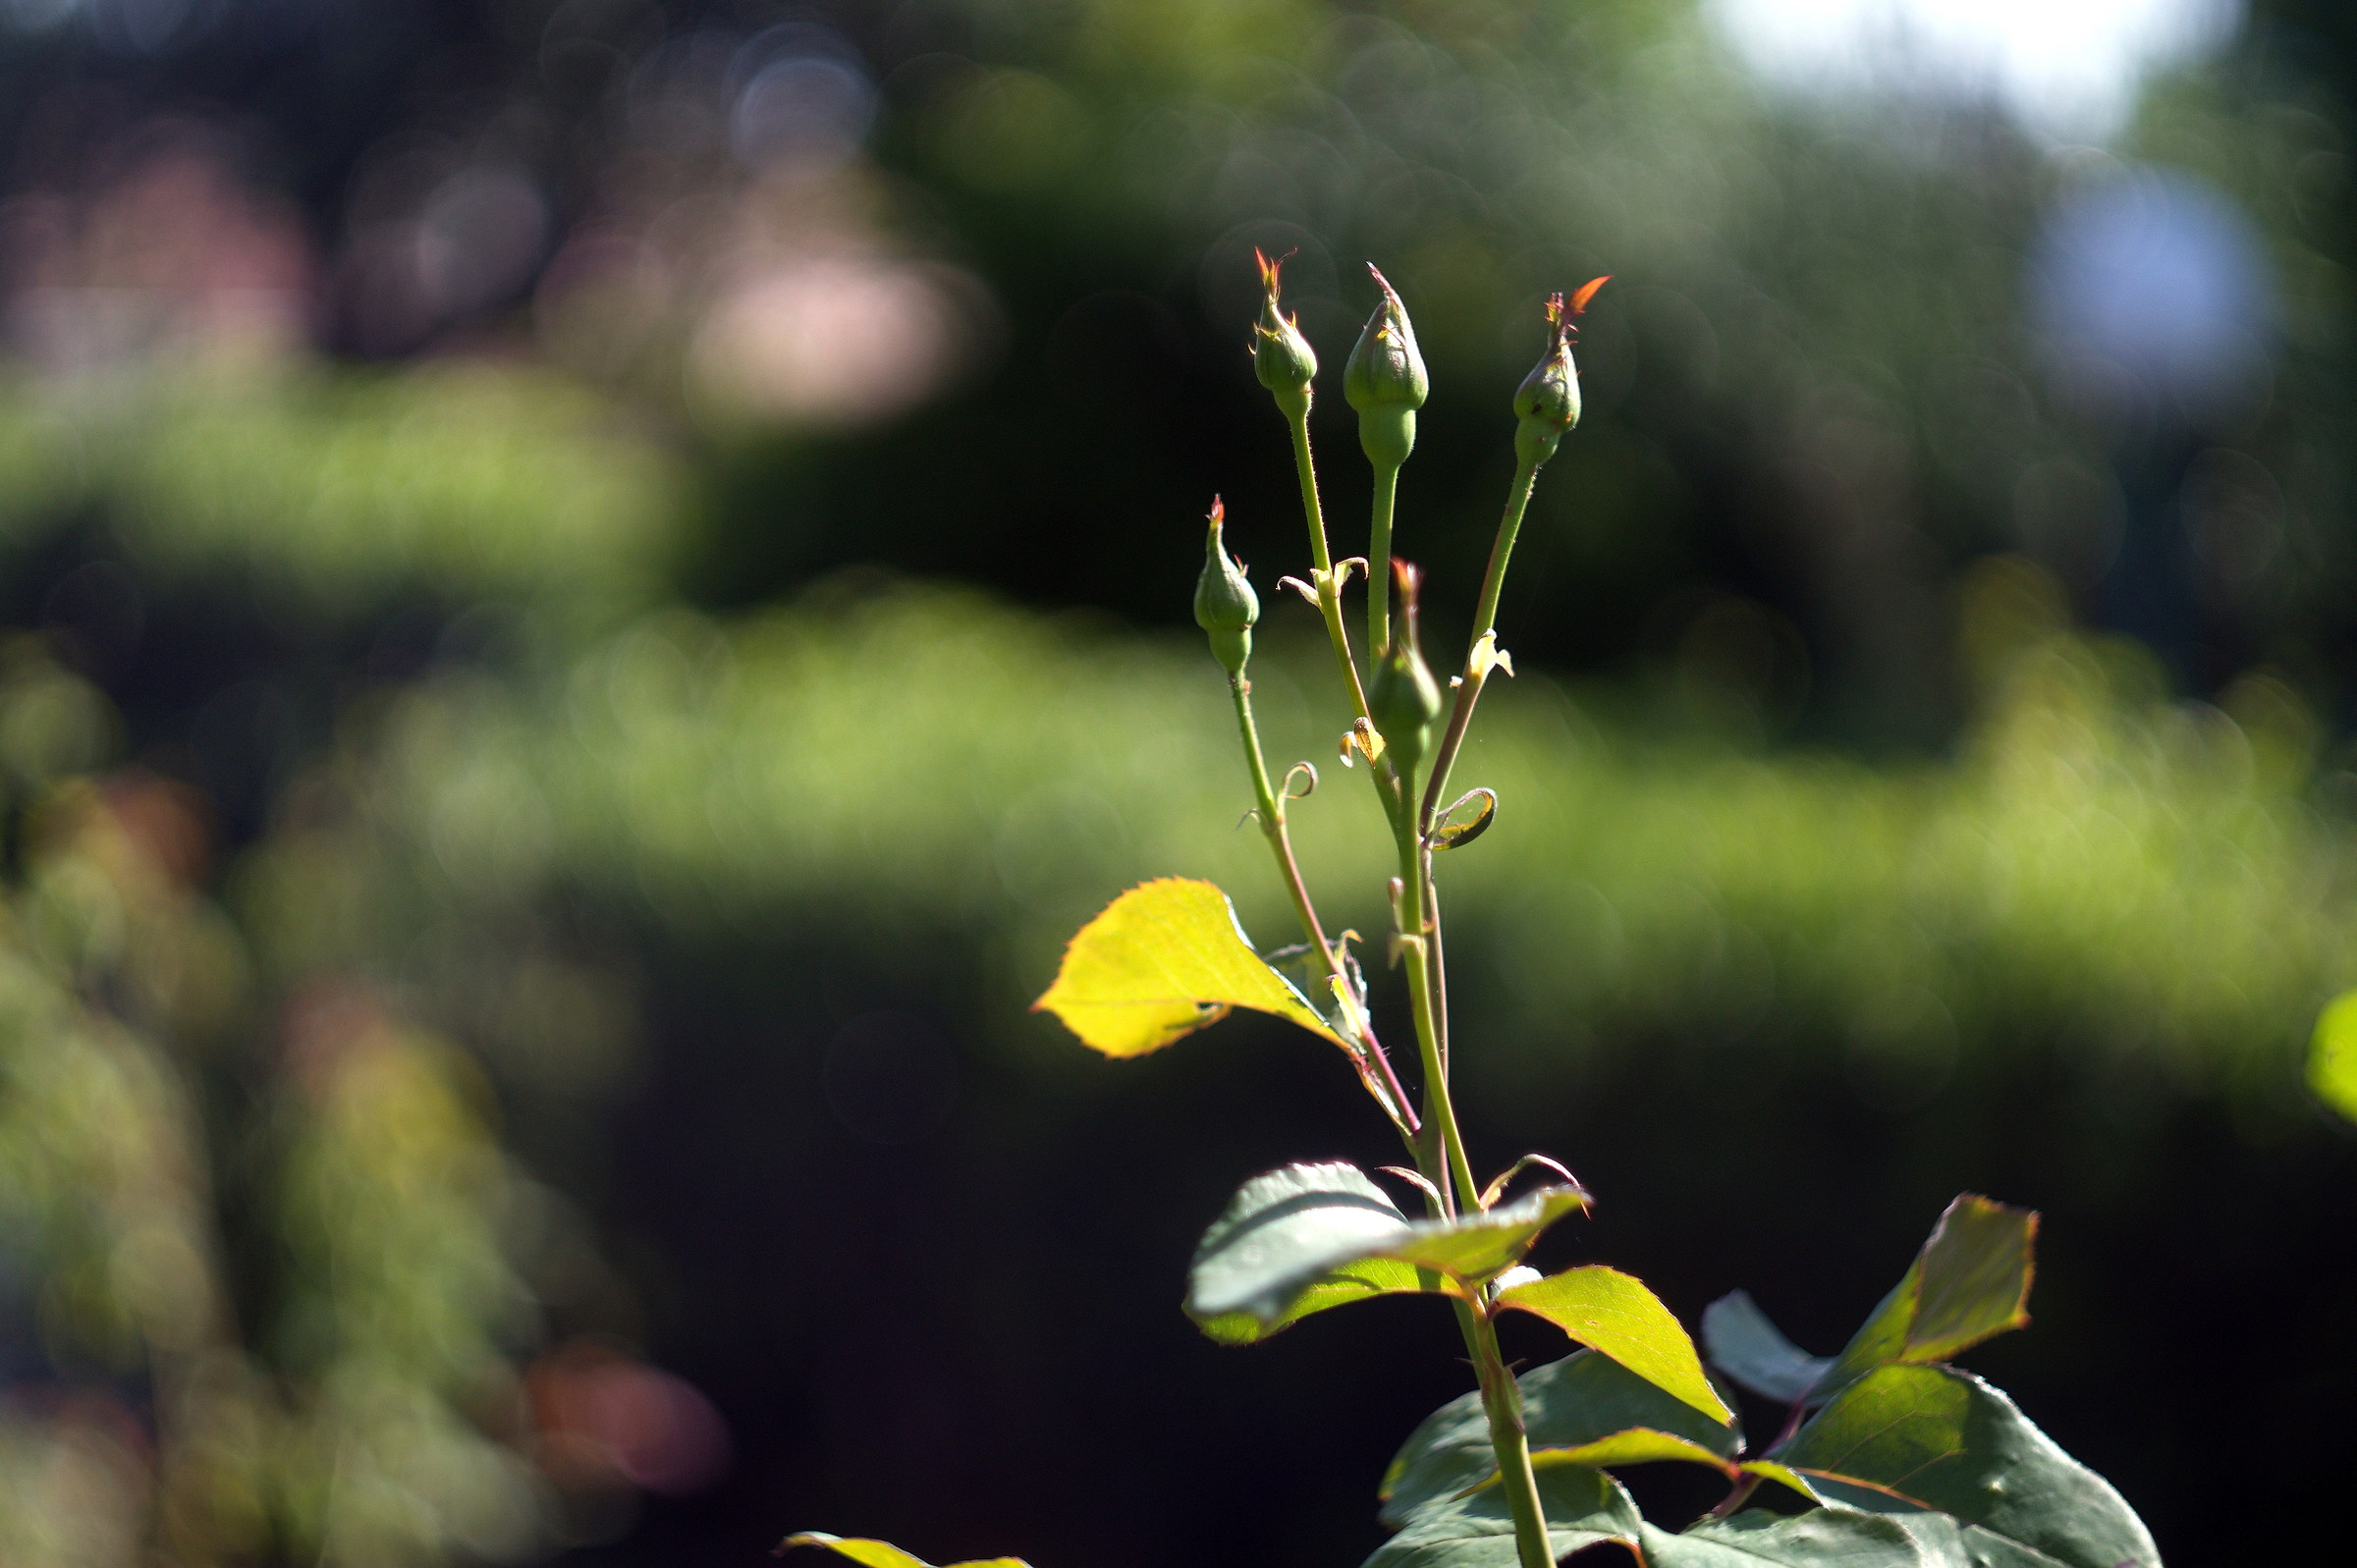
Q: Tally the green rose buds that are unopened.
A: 5